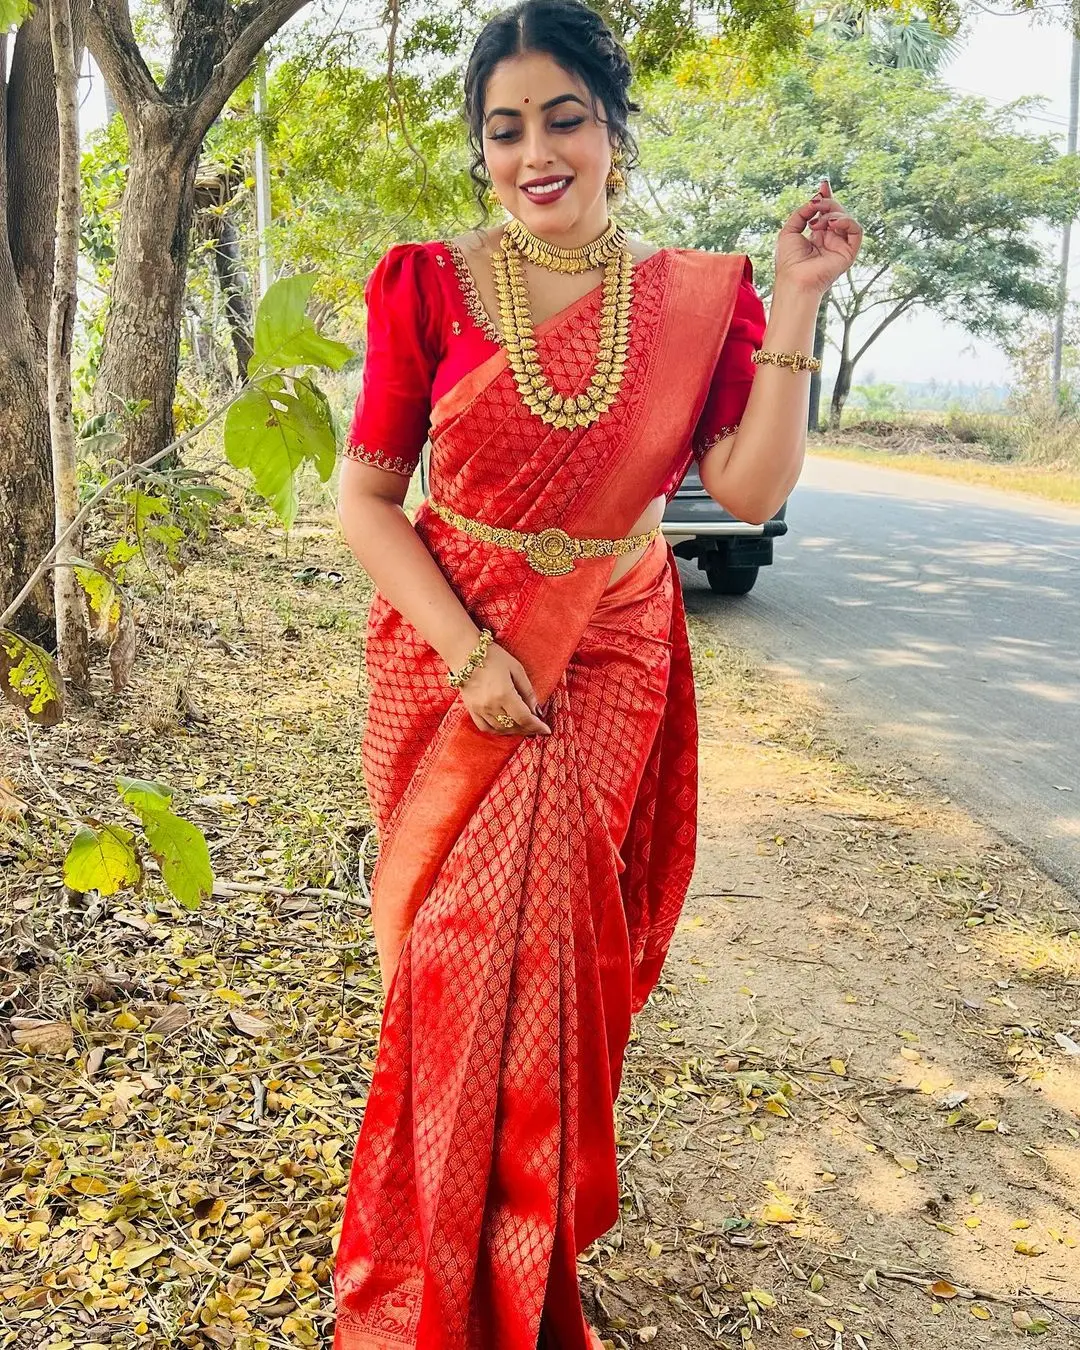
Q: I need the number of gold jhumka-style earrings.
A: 2